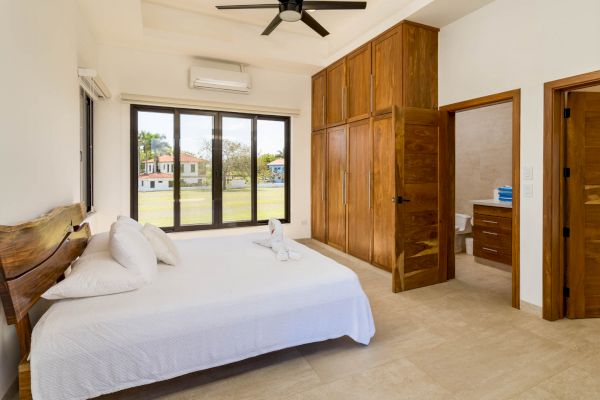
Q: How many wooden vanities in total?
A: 1